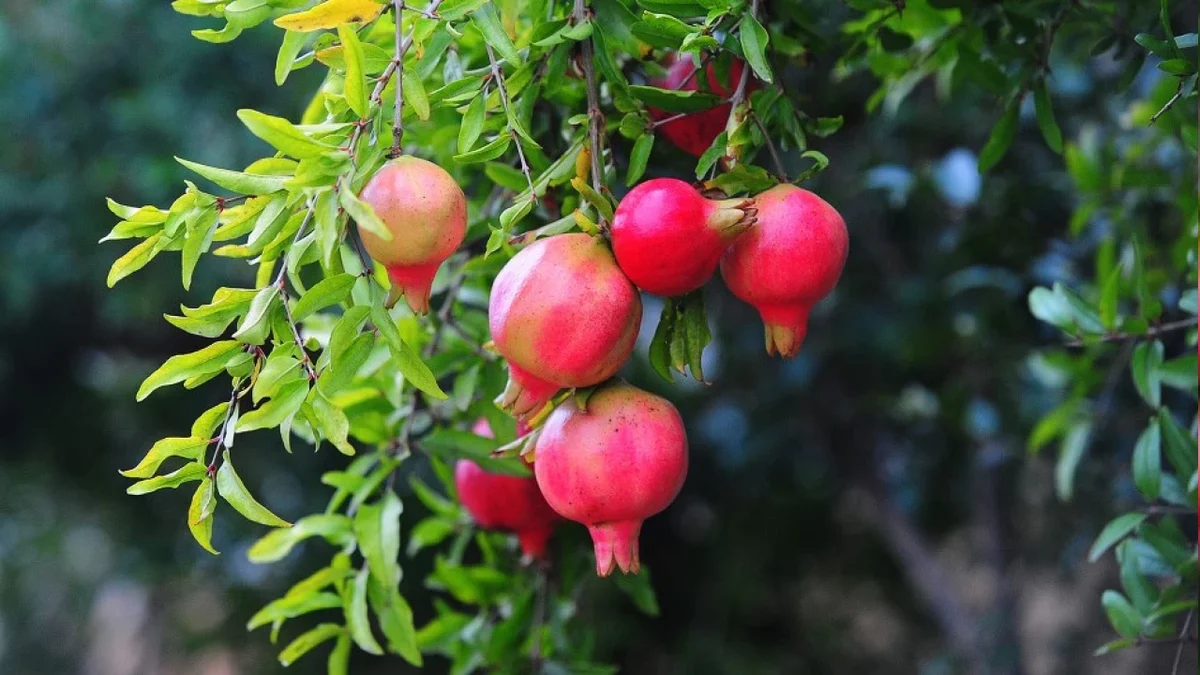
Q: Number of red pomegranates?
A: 7